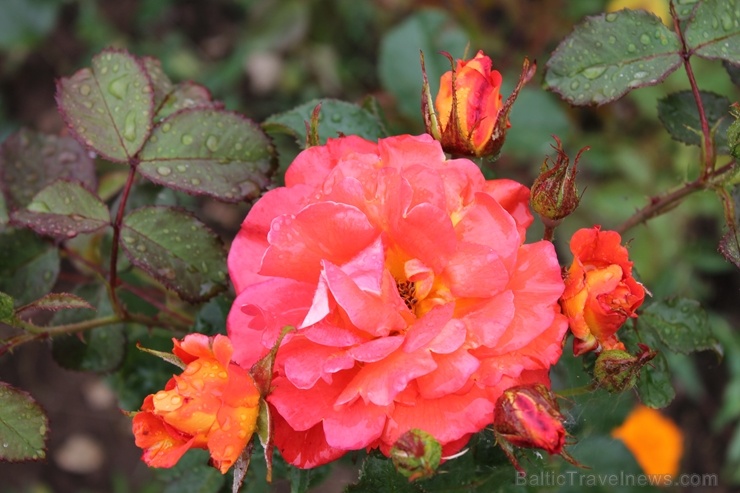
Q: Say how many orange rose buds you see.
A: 3